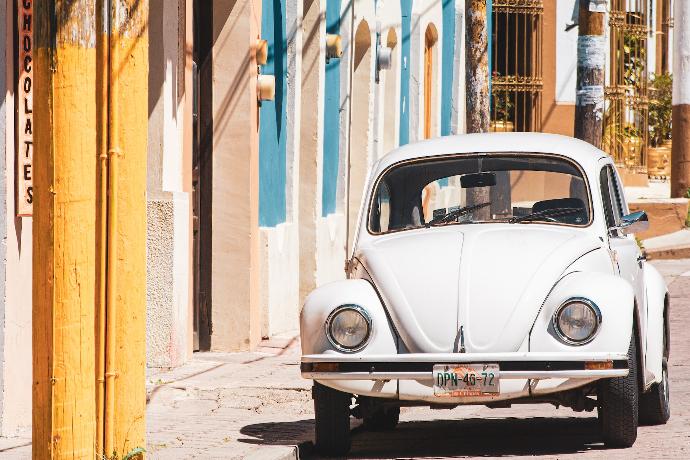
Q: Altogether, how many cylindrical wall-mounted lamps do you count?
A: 4